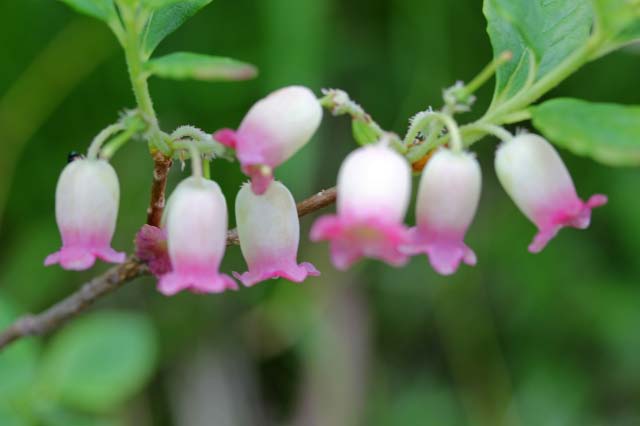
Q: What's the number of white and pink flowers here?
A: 7